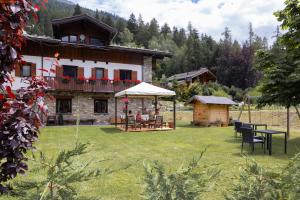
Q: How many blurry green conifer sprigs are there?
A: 3